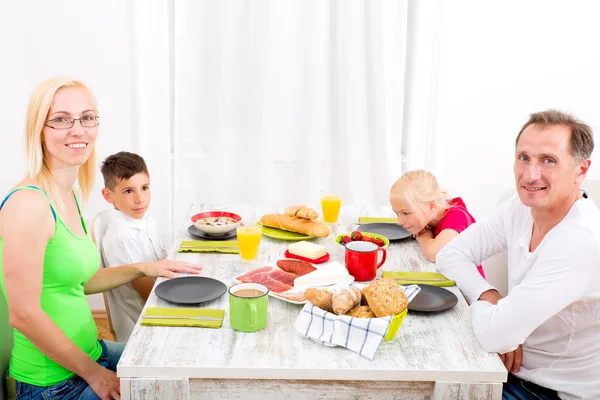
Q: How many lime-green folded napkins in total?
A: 4